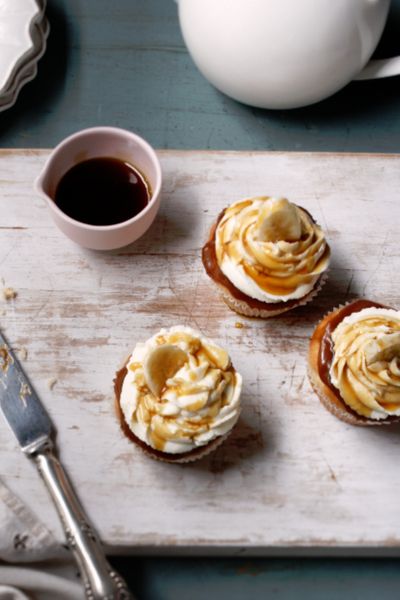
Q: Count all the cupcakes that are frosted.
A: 3